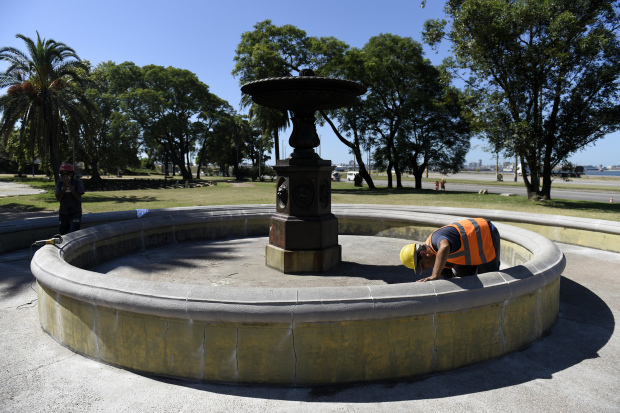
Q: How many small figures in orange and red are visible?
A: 2